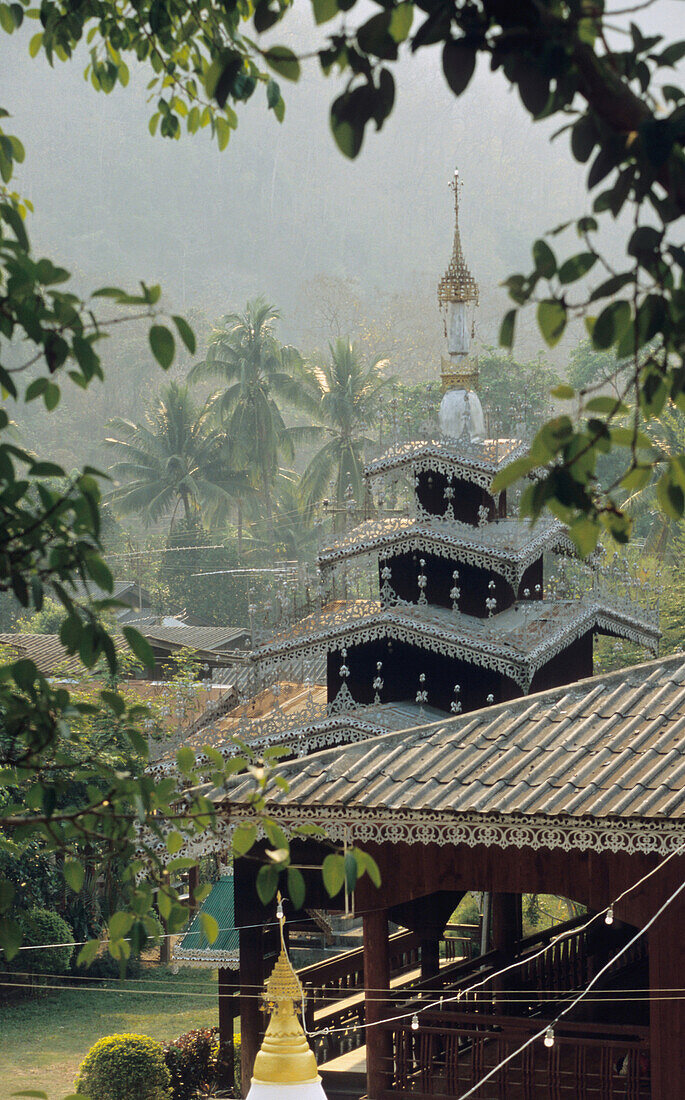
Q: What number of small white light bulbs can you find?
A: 4